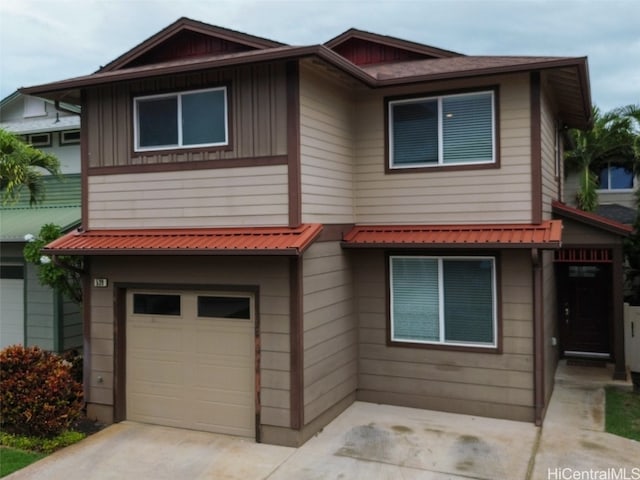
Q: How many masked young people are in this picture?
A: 0